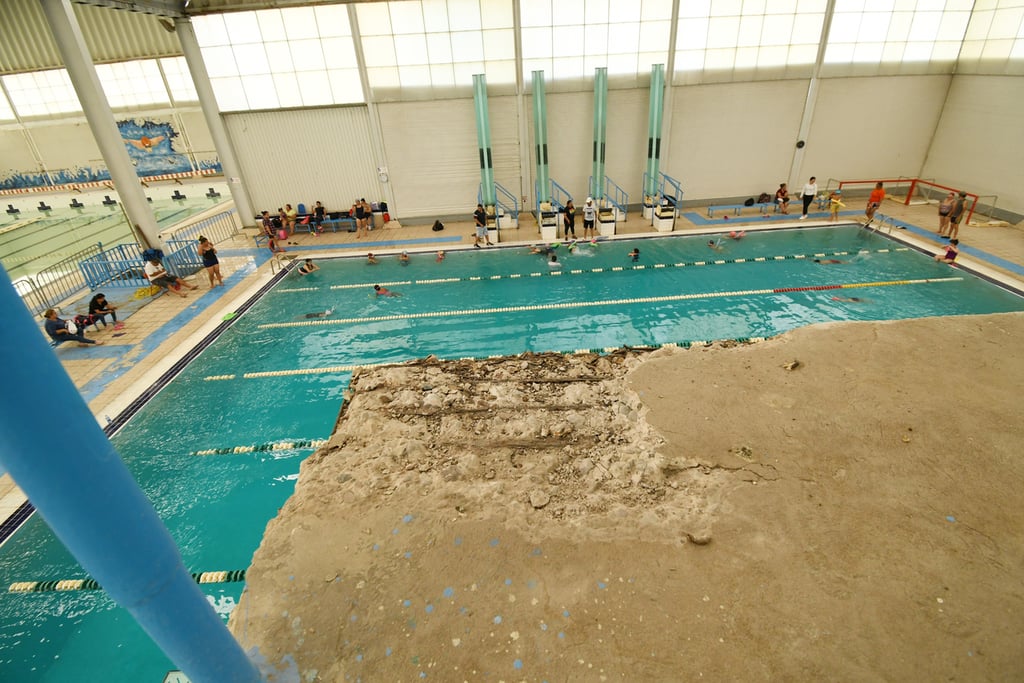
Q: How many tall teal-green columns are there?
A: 4